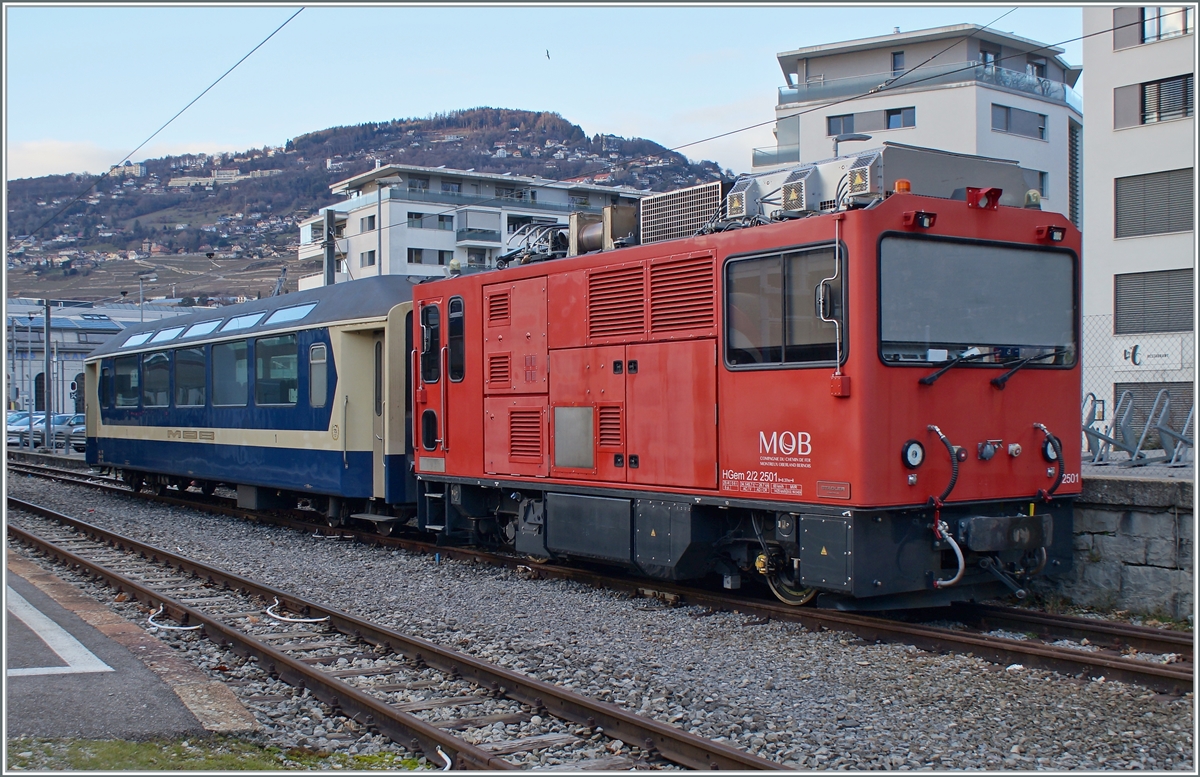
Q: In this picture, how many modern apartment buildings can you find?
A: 3